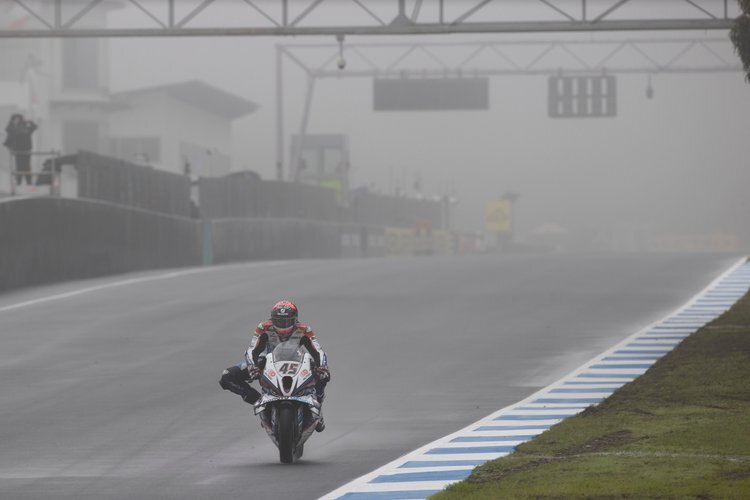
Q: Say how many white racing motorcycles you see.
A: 1